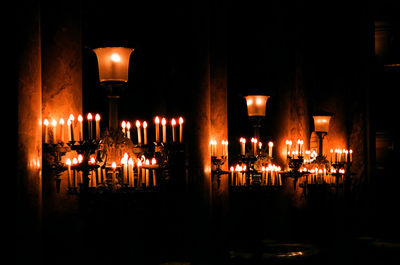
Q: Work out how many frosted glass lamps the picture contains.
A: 3